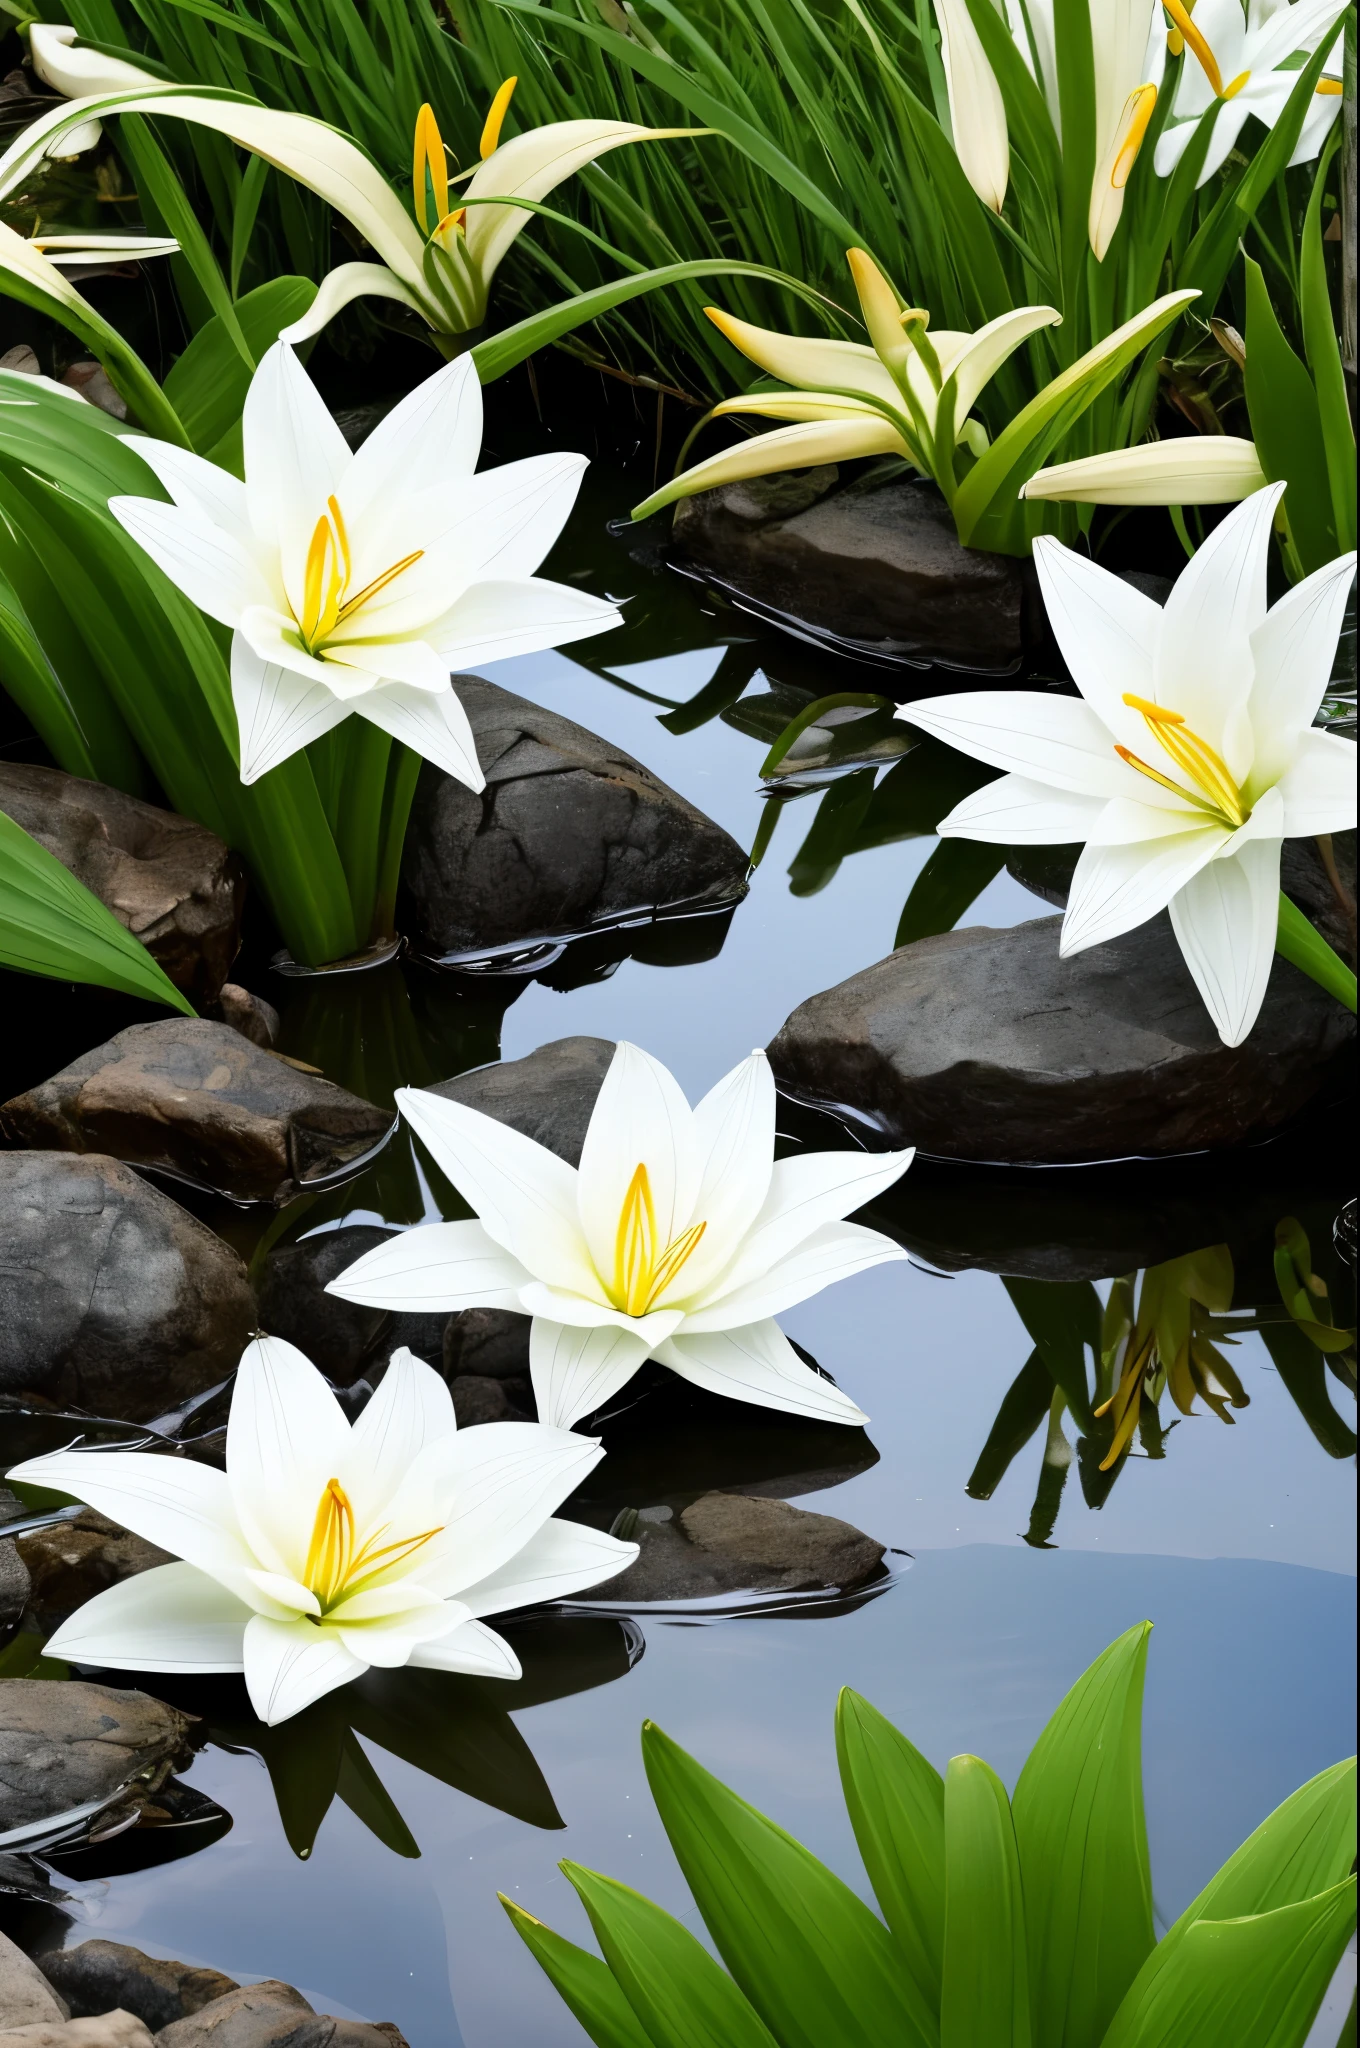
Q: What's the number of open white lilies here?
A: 4